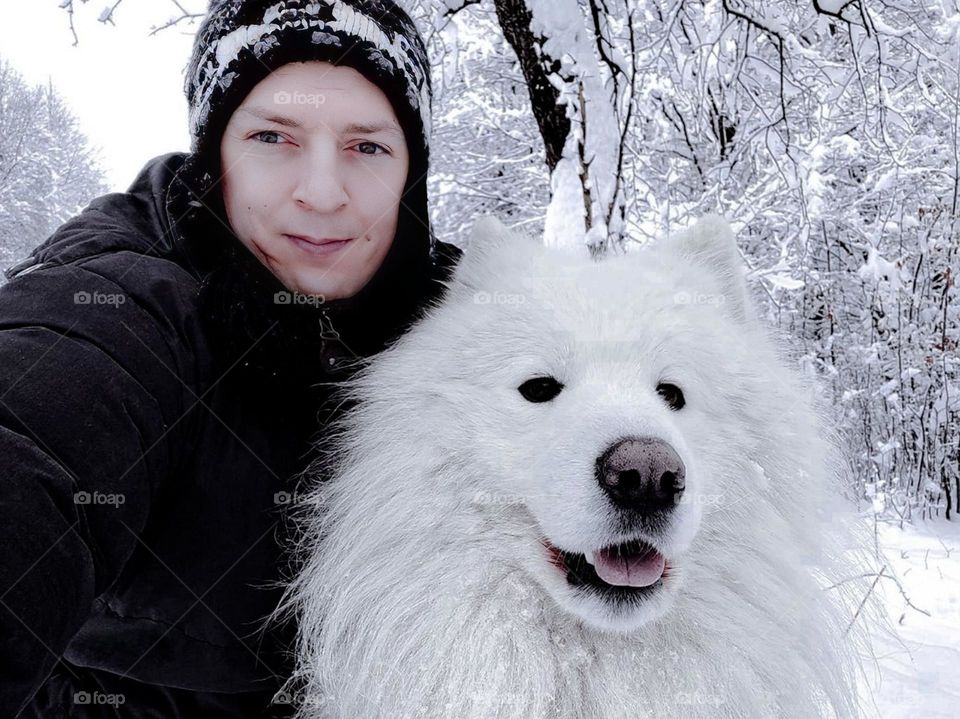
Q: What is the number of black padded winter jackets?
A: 1